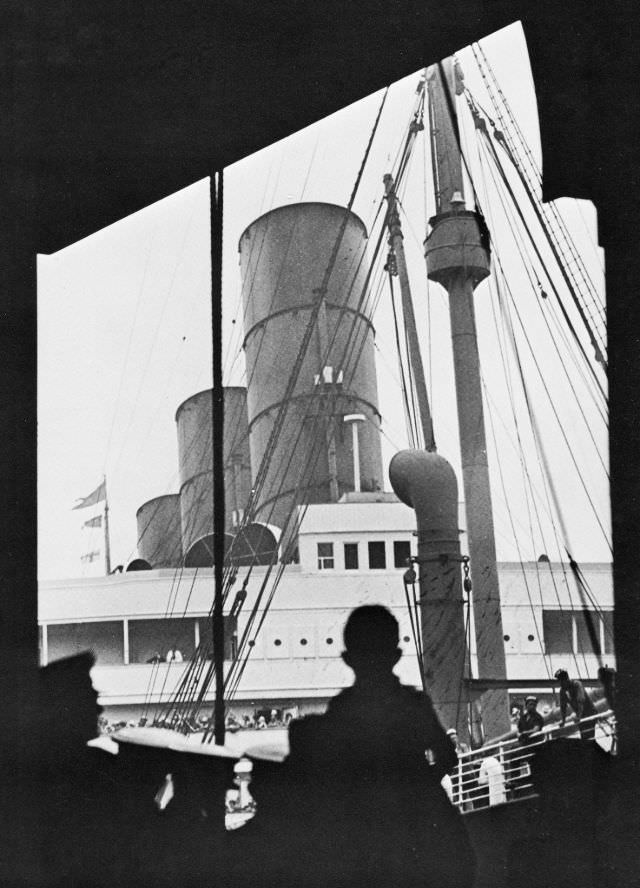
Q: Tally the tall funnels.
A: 3